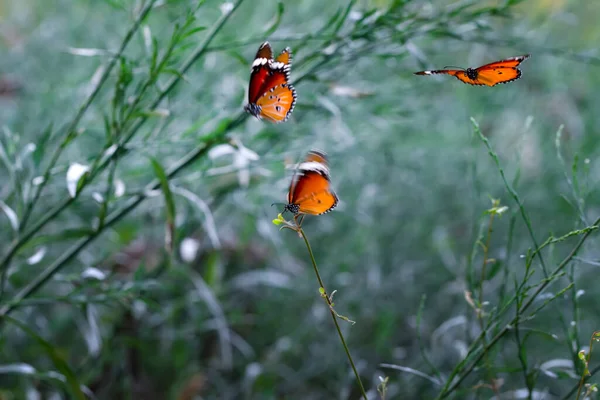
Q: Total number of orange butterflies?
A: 3